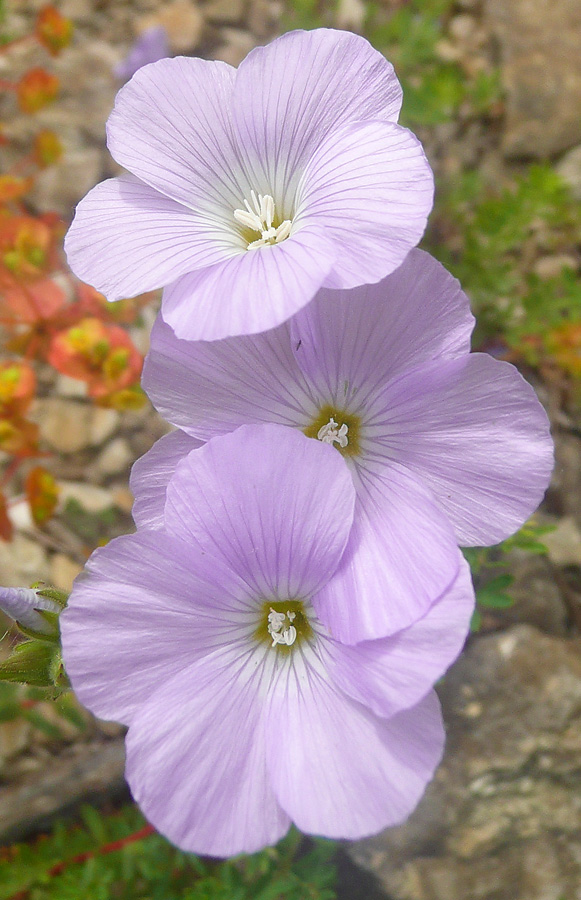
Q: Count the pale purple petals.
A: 15